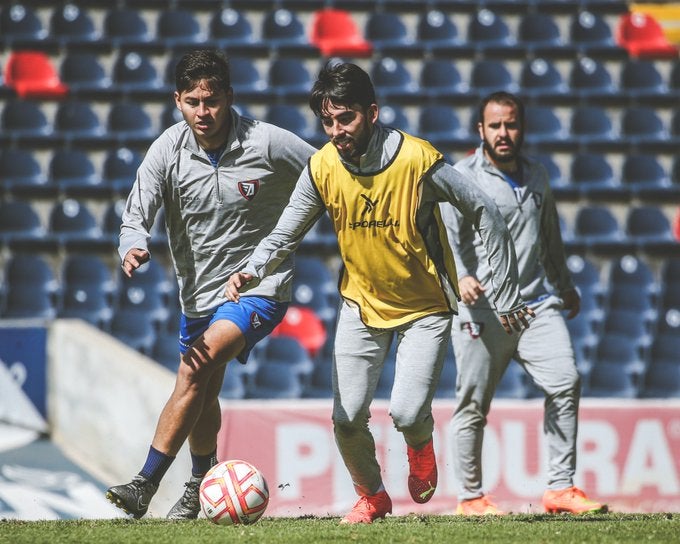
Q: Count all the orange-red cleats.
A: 4